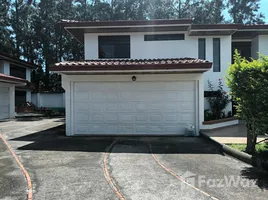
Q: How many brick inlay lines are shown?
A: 3